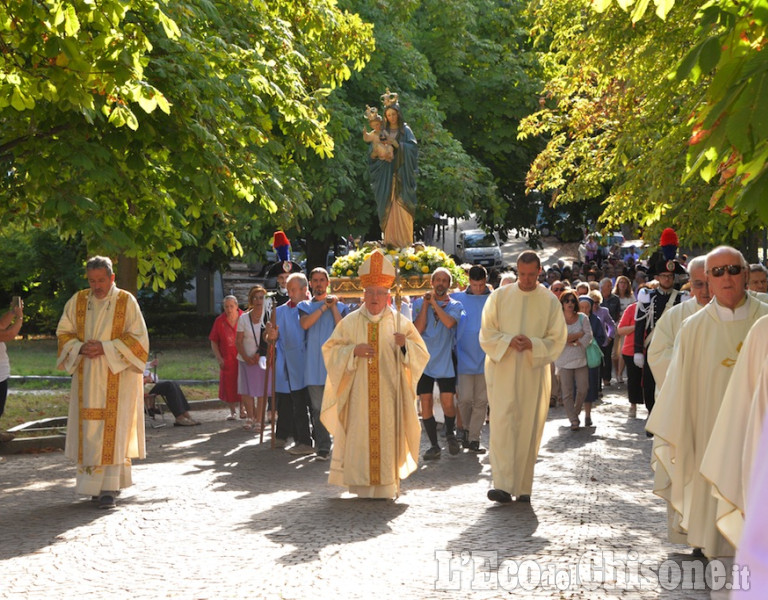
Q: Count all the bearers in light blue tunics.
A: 4